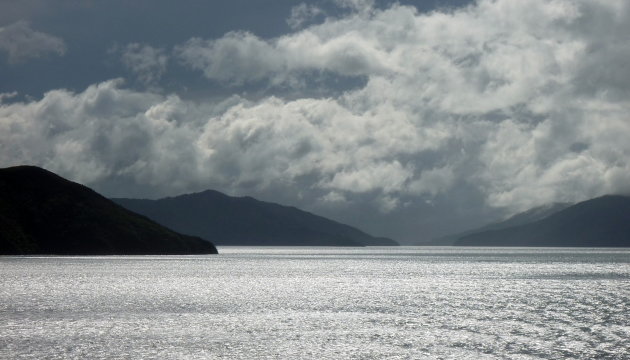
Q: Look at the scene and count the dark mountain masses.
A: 3